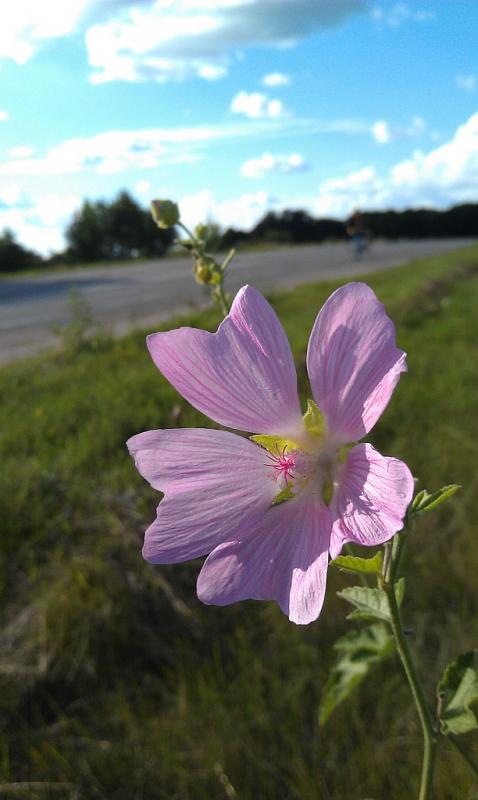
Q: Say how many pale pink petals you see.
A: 5